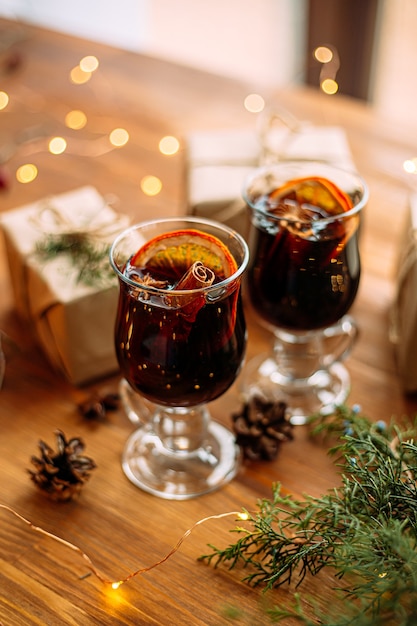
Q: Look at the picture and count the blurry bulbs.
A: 13